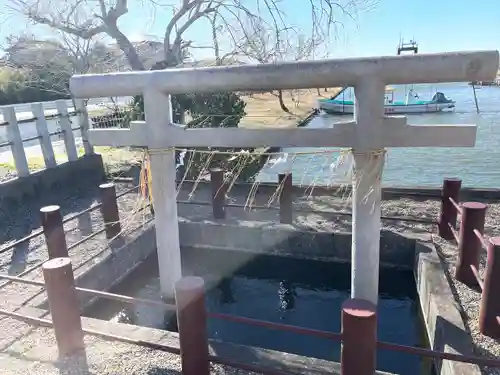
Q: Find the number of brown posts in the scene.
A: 10